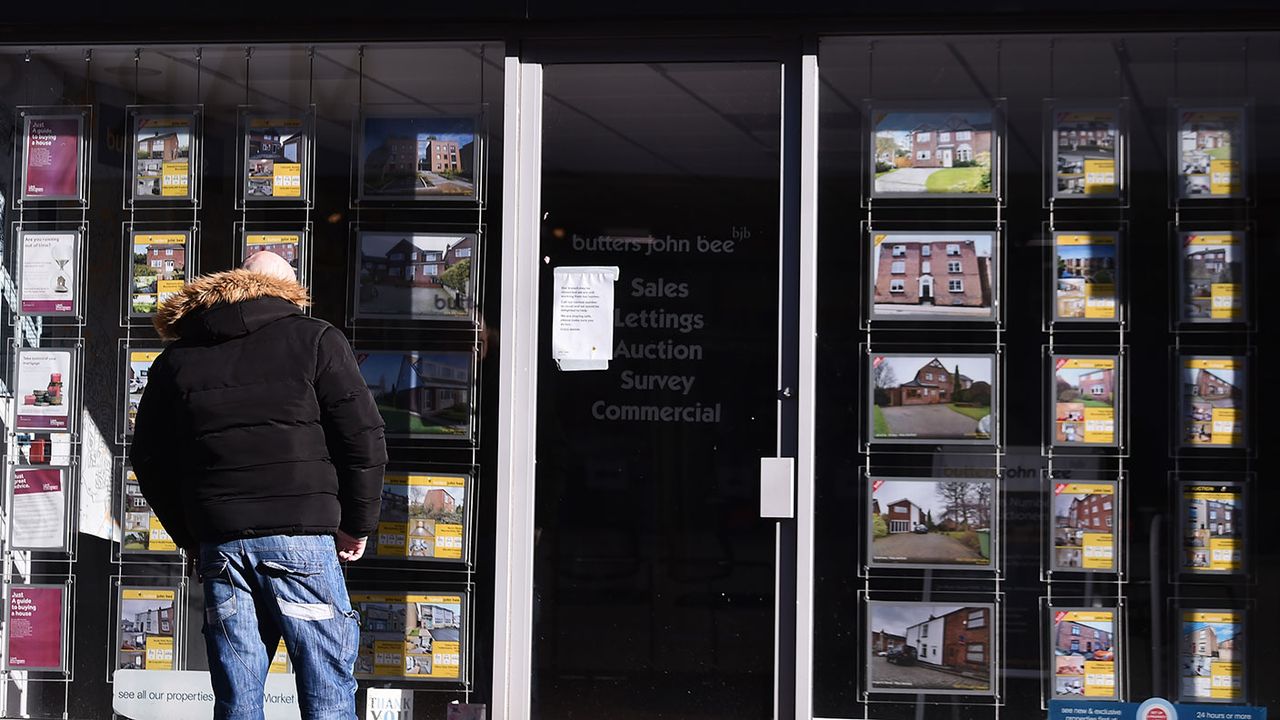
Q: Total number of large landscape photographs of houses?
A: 8